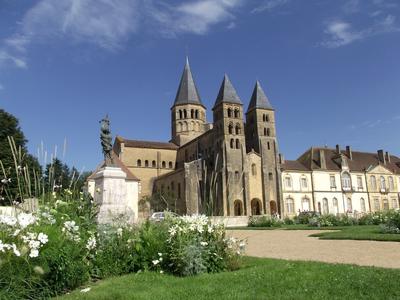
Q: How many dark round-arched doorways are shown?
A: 3